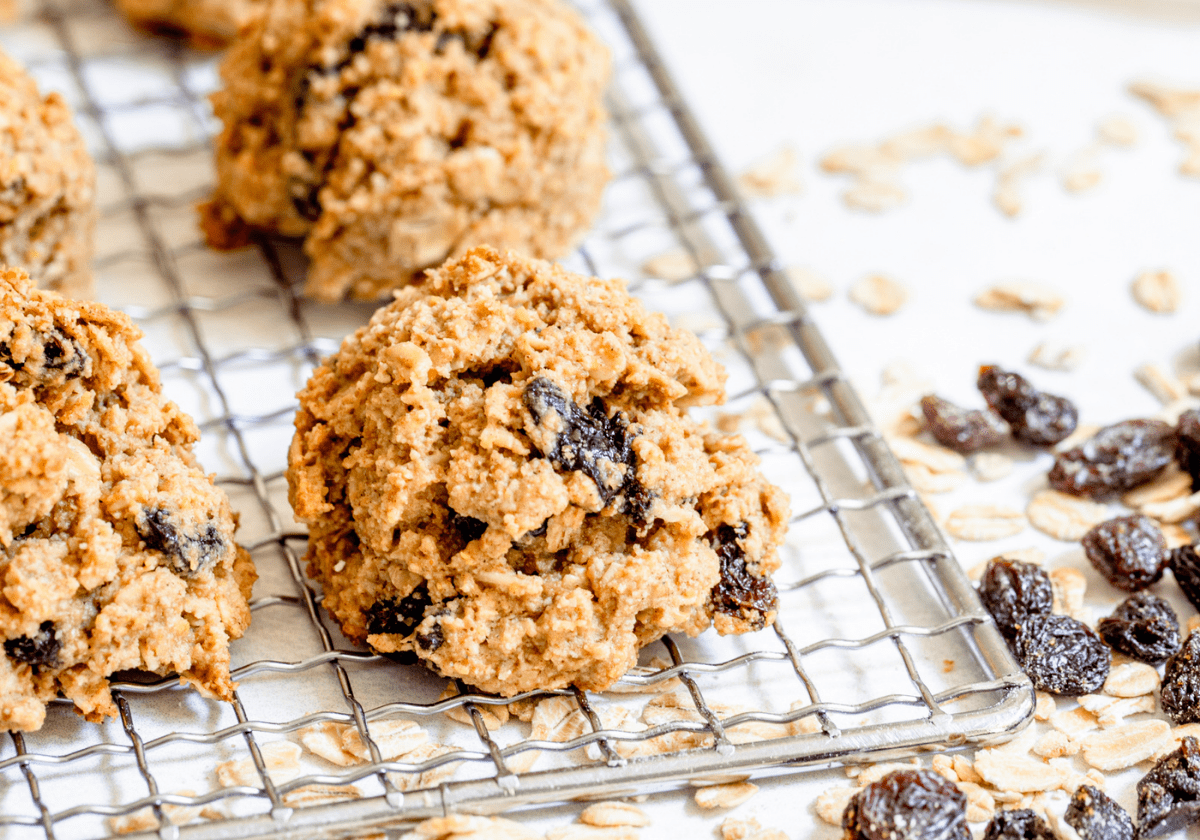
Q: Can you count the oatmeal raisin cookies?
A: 5